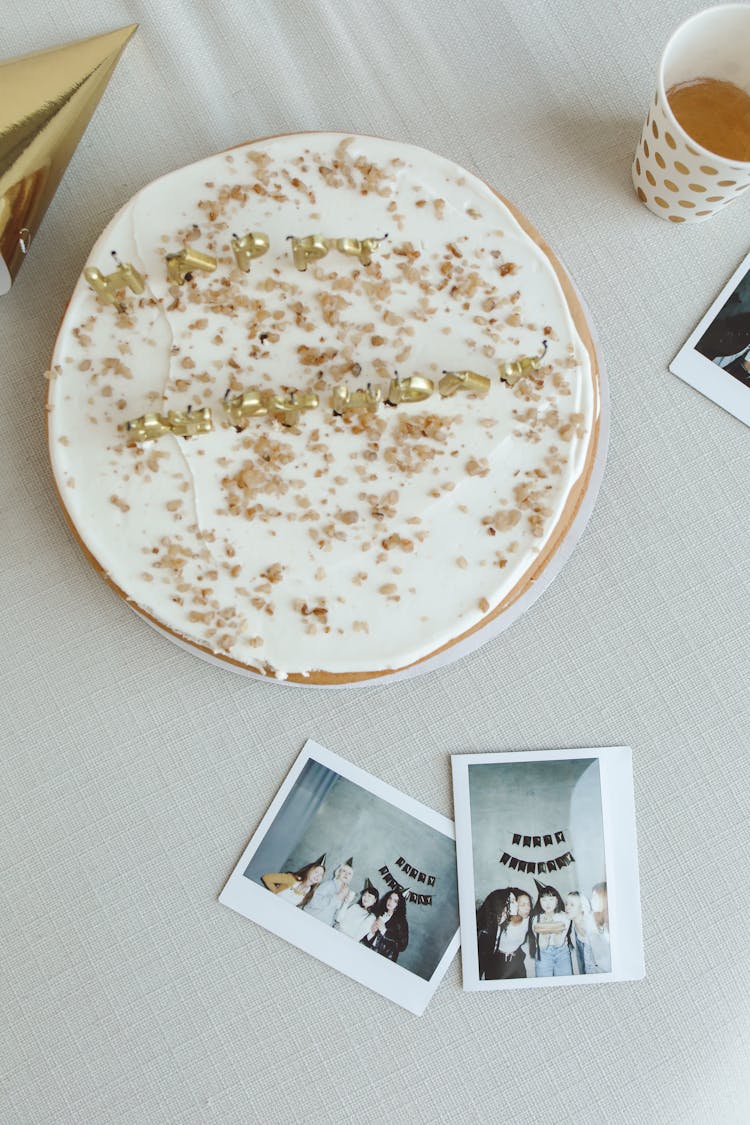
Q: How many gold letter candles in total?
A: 13